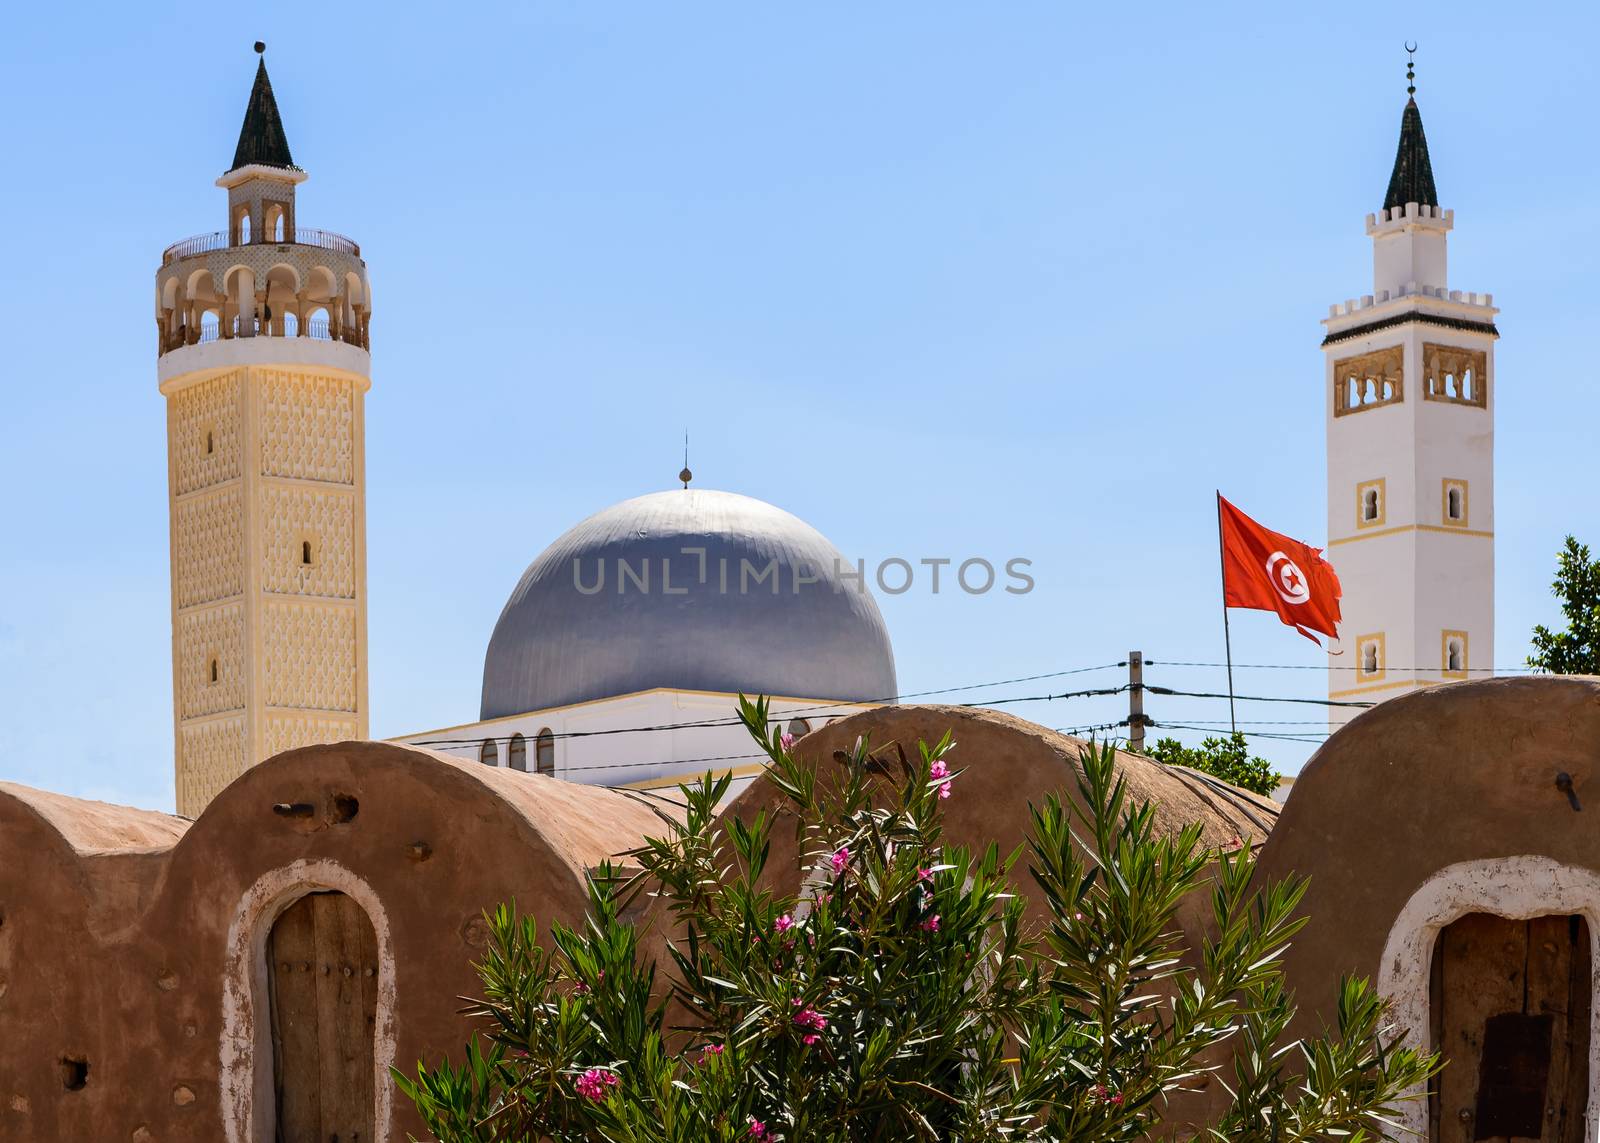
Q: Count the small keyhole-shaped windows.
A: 7